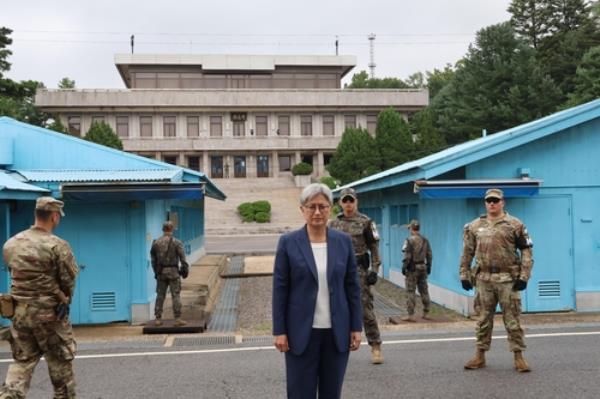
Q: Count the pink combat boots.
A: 0